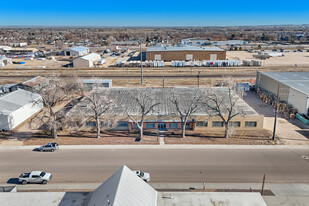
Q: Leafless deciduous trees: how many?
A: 5